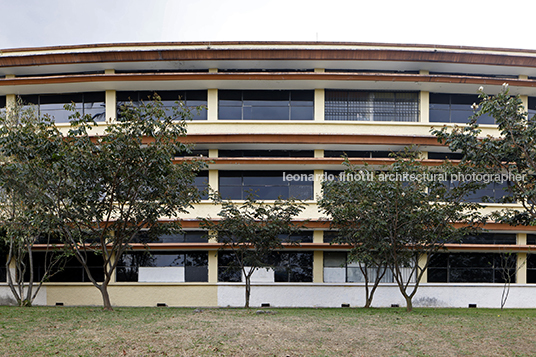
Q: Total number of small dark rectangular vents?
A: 6